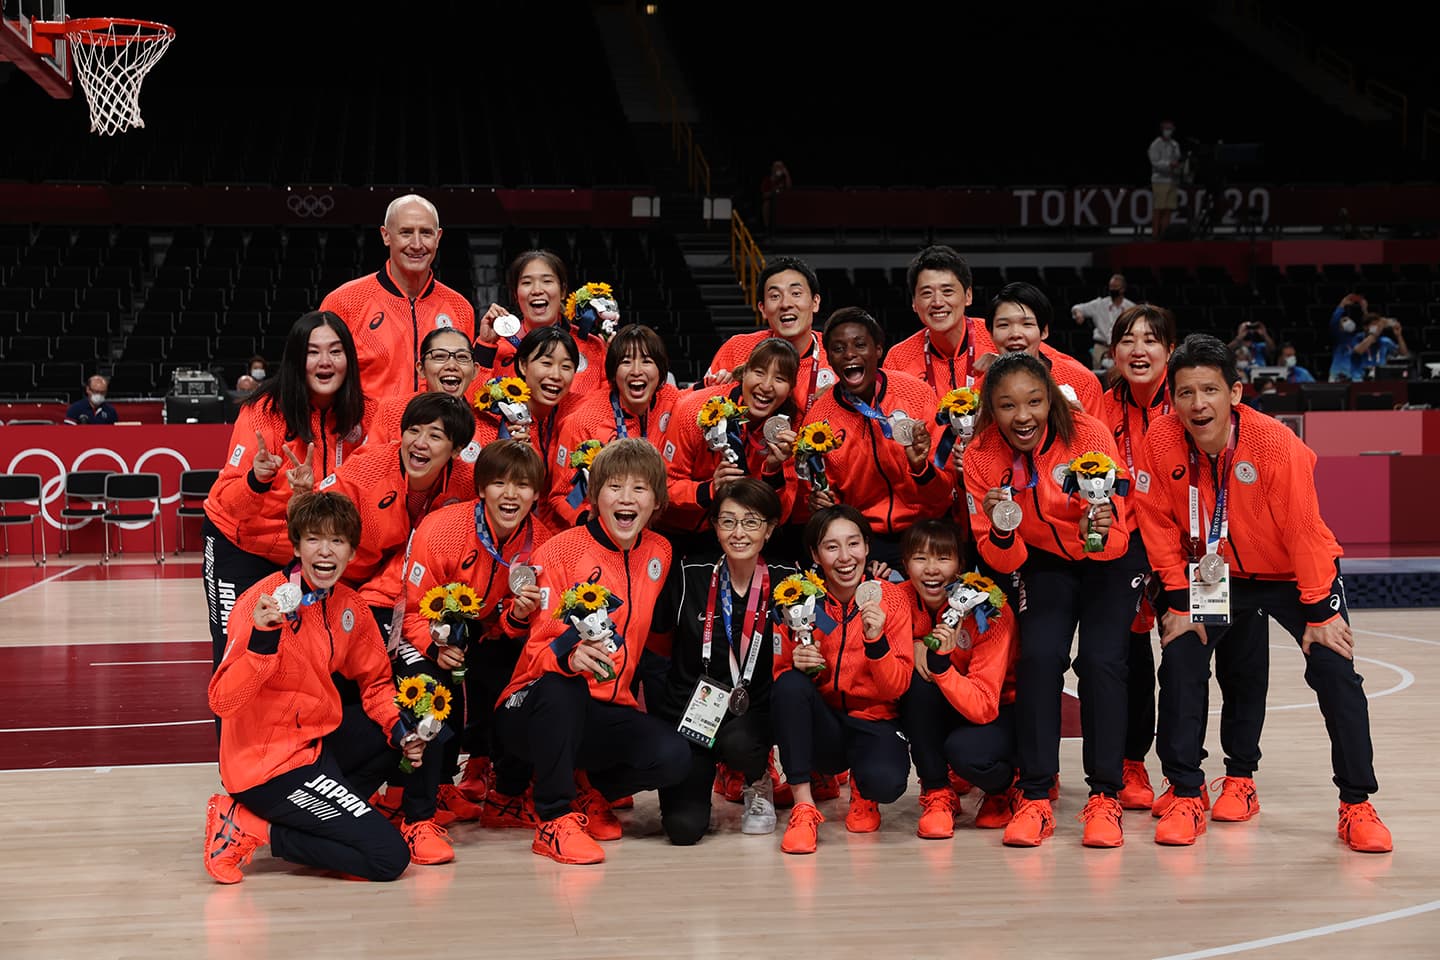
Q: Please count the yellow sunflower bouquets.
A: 12